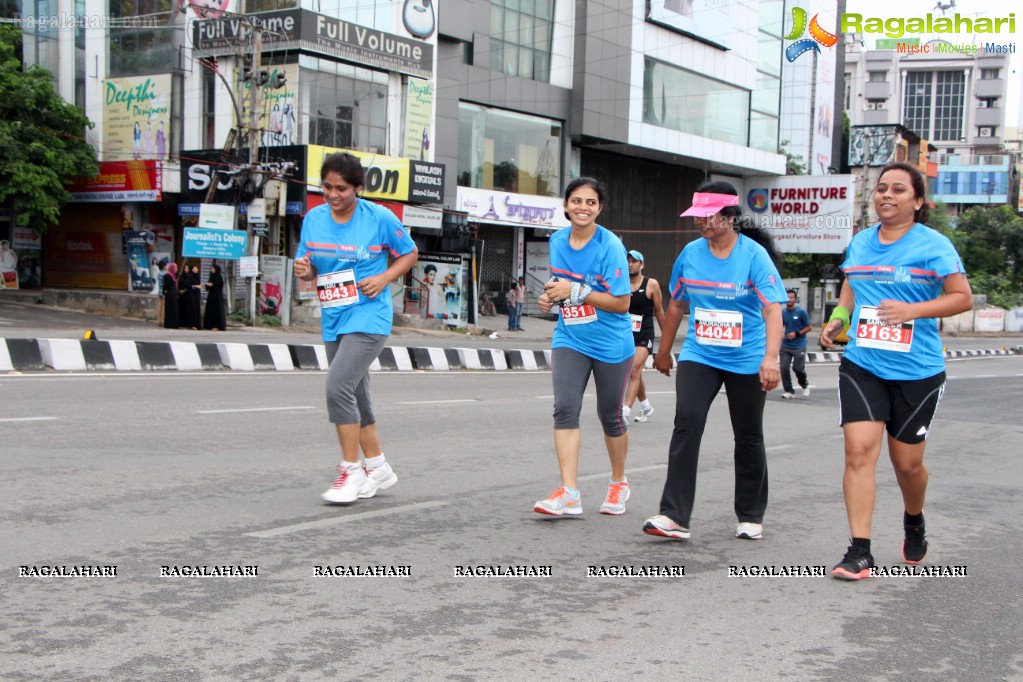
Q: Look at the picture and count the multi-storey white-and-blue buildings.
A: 1